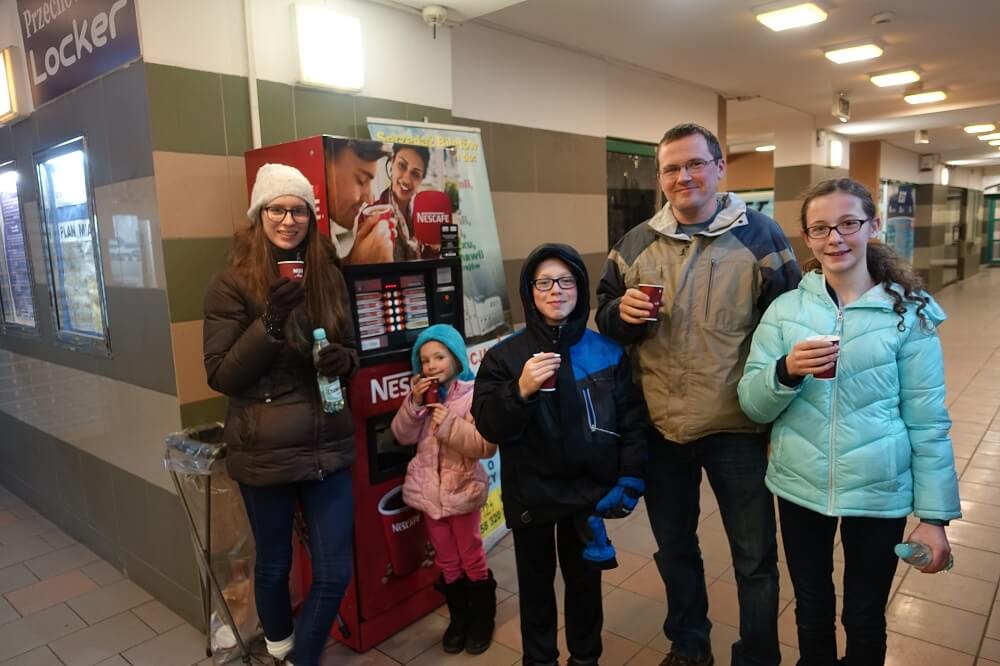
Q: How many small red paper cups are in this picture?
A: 5